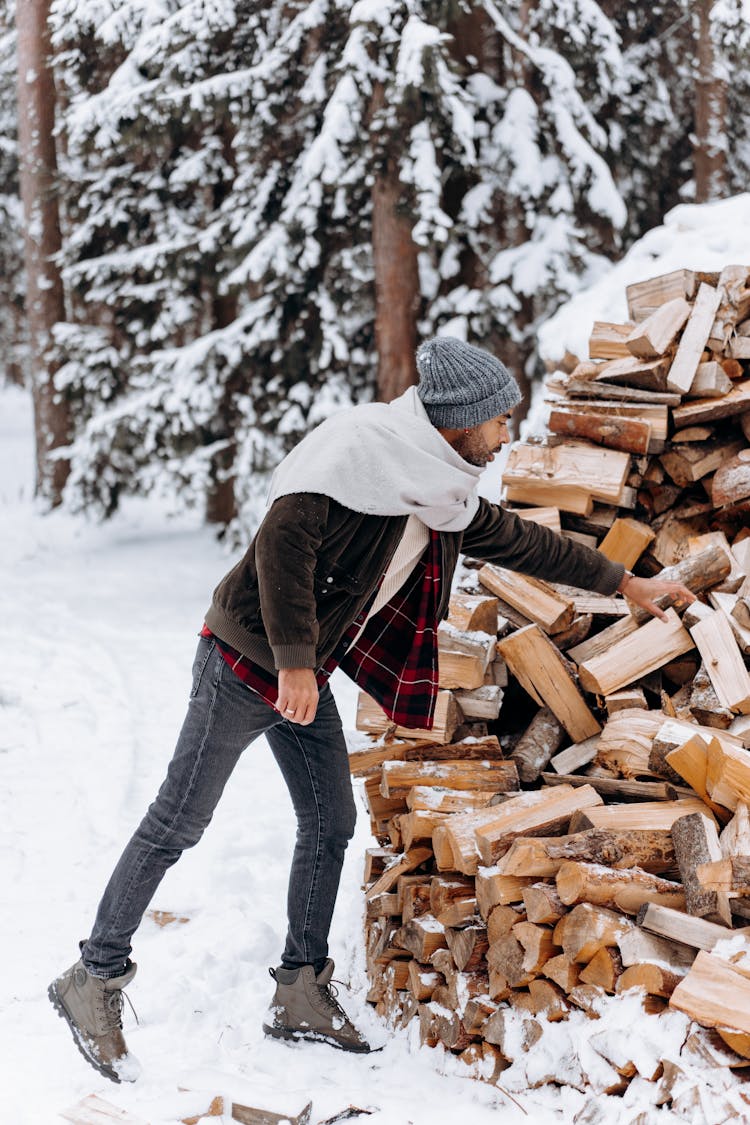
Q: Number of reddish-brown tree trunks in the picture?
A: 3